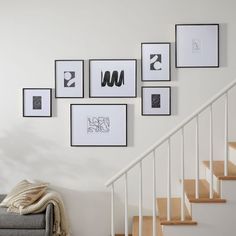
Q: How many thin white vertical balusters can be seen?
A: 9